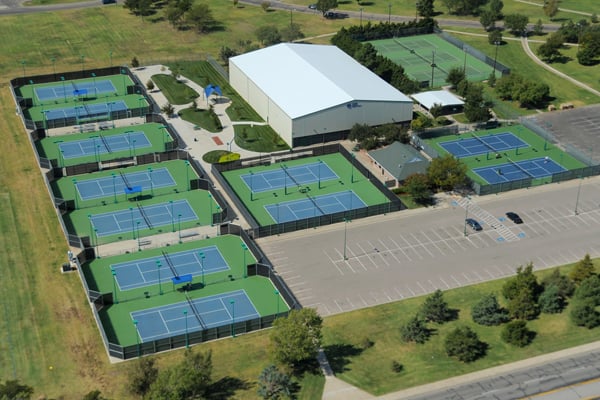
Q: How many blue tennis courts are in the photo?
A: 11